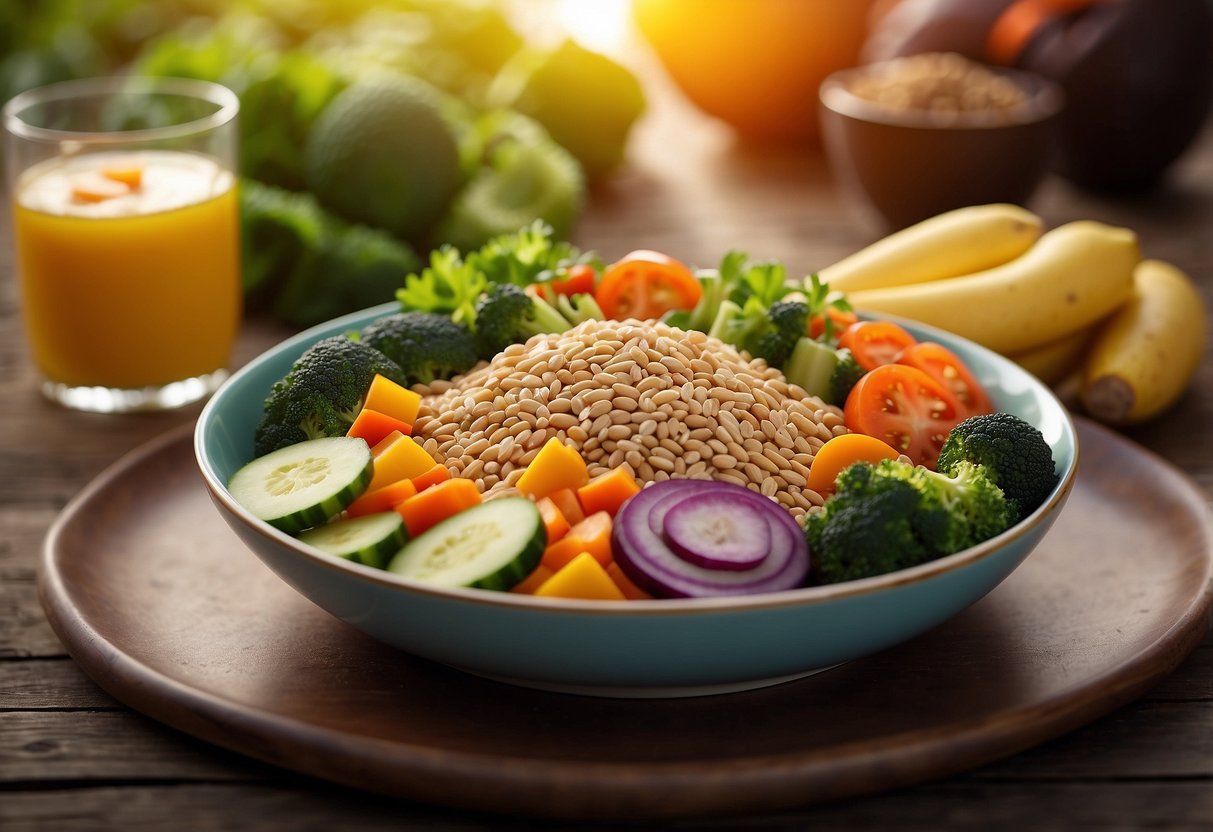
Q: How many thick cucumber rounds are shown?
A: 3